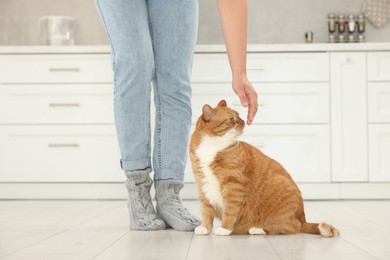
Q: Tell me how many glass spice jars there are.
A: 8